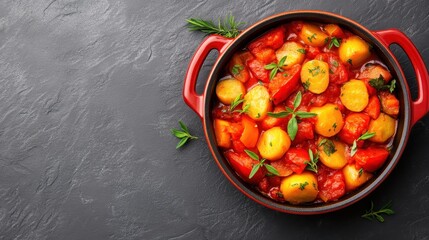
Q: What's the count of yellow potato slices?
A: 13